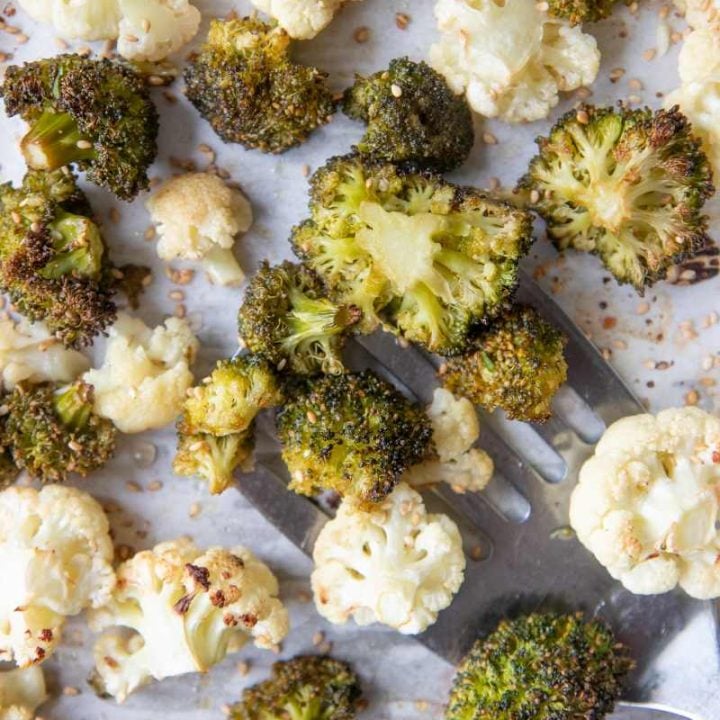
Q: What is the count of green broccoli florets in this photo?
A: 14